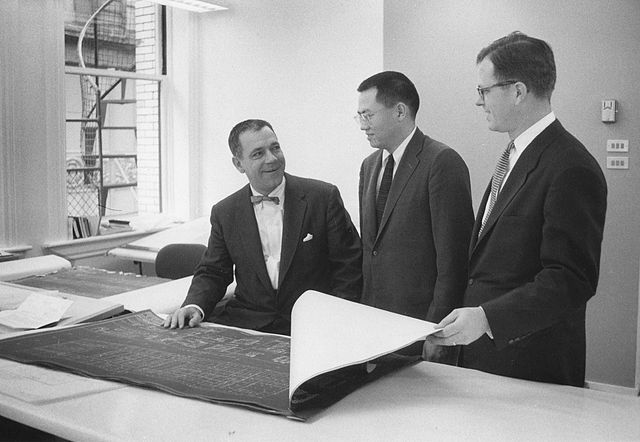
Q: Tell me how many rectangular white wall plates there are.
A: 2